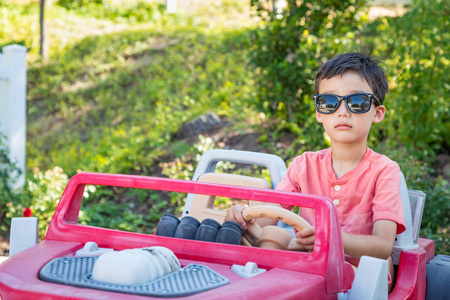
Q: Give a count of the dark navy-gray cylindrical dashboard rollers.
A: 4